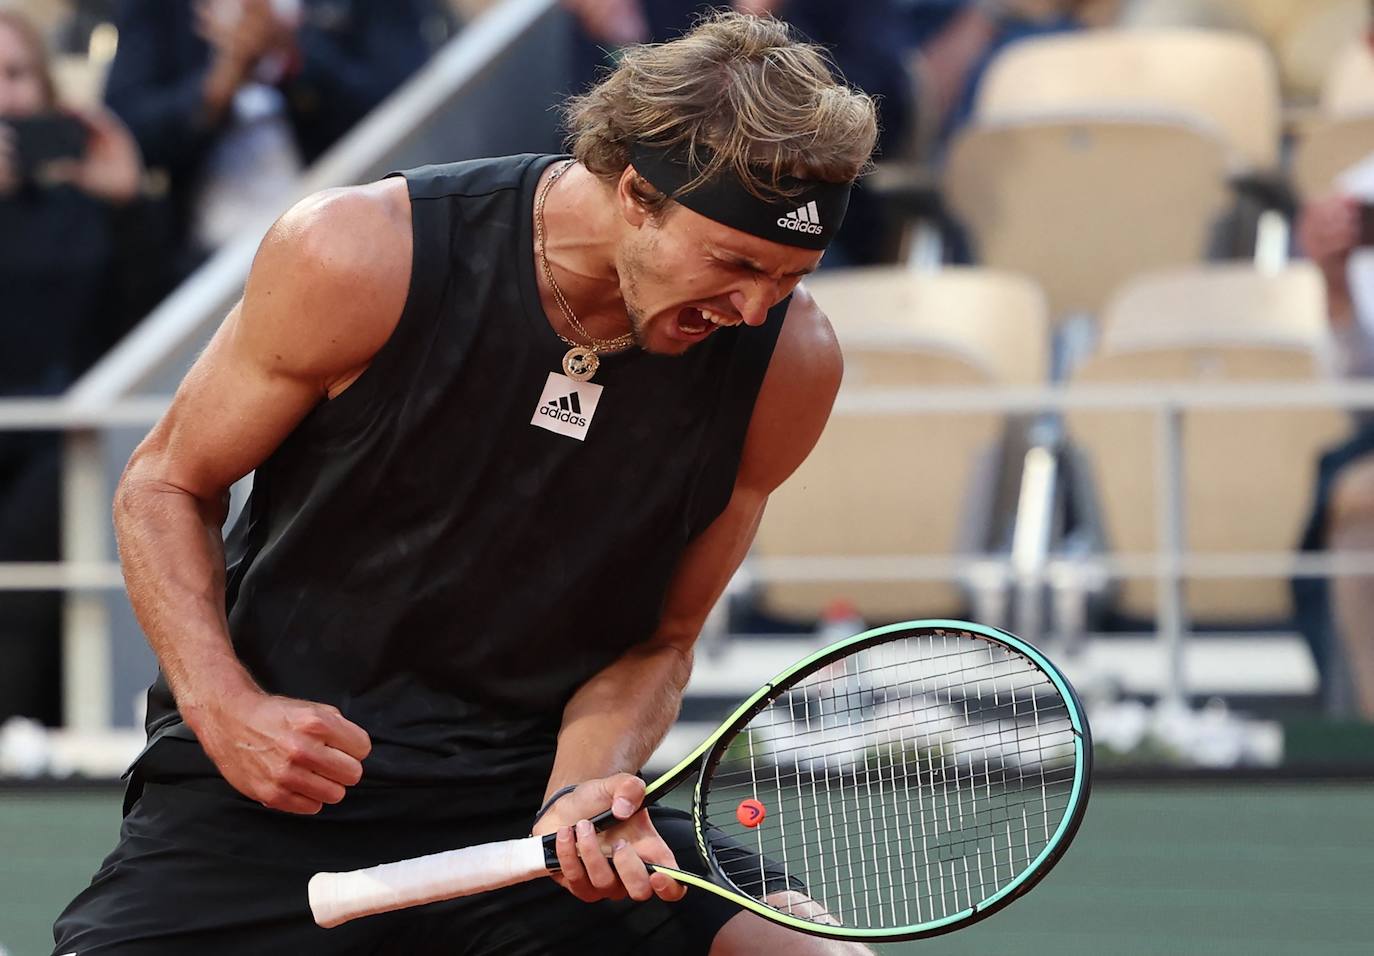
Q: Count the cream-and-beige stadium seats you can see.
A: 4